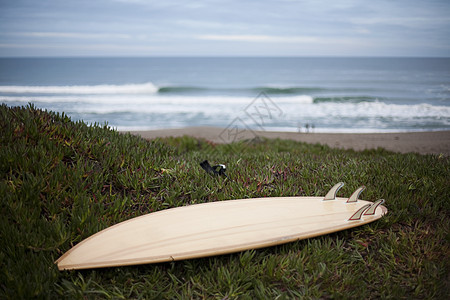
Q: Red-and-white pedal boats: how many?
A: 0